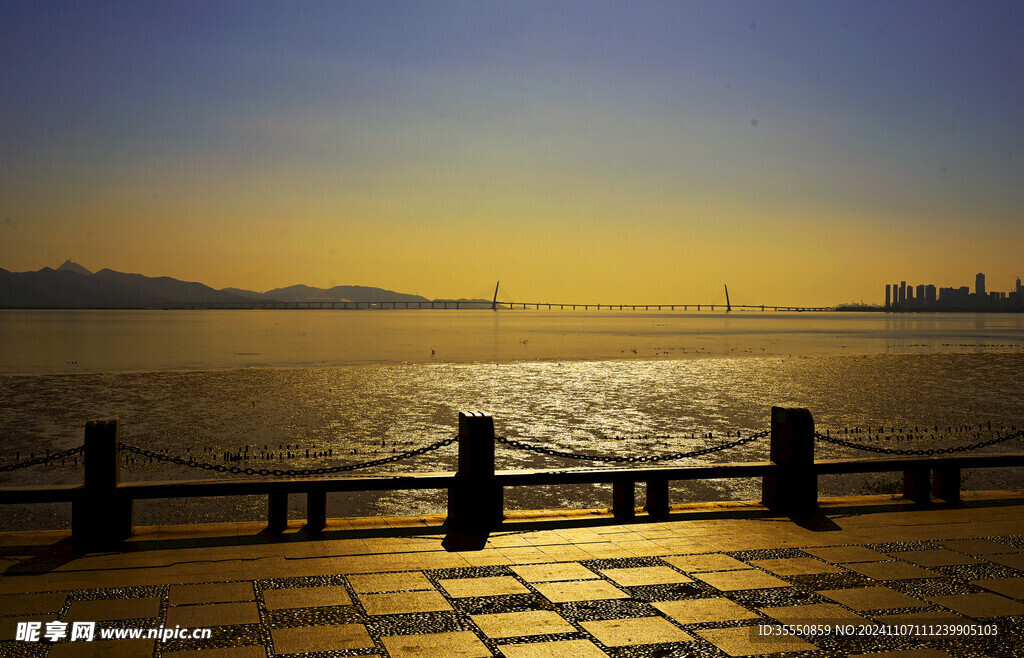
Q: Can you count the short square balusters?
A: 6